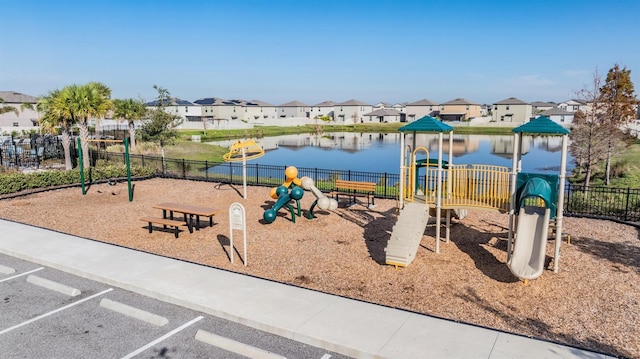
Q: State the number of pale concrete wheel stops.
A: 4